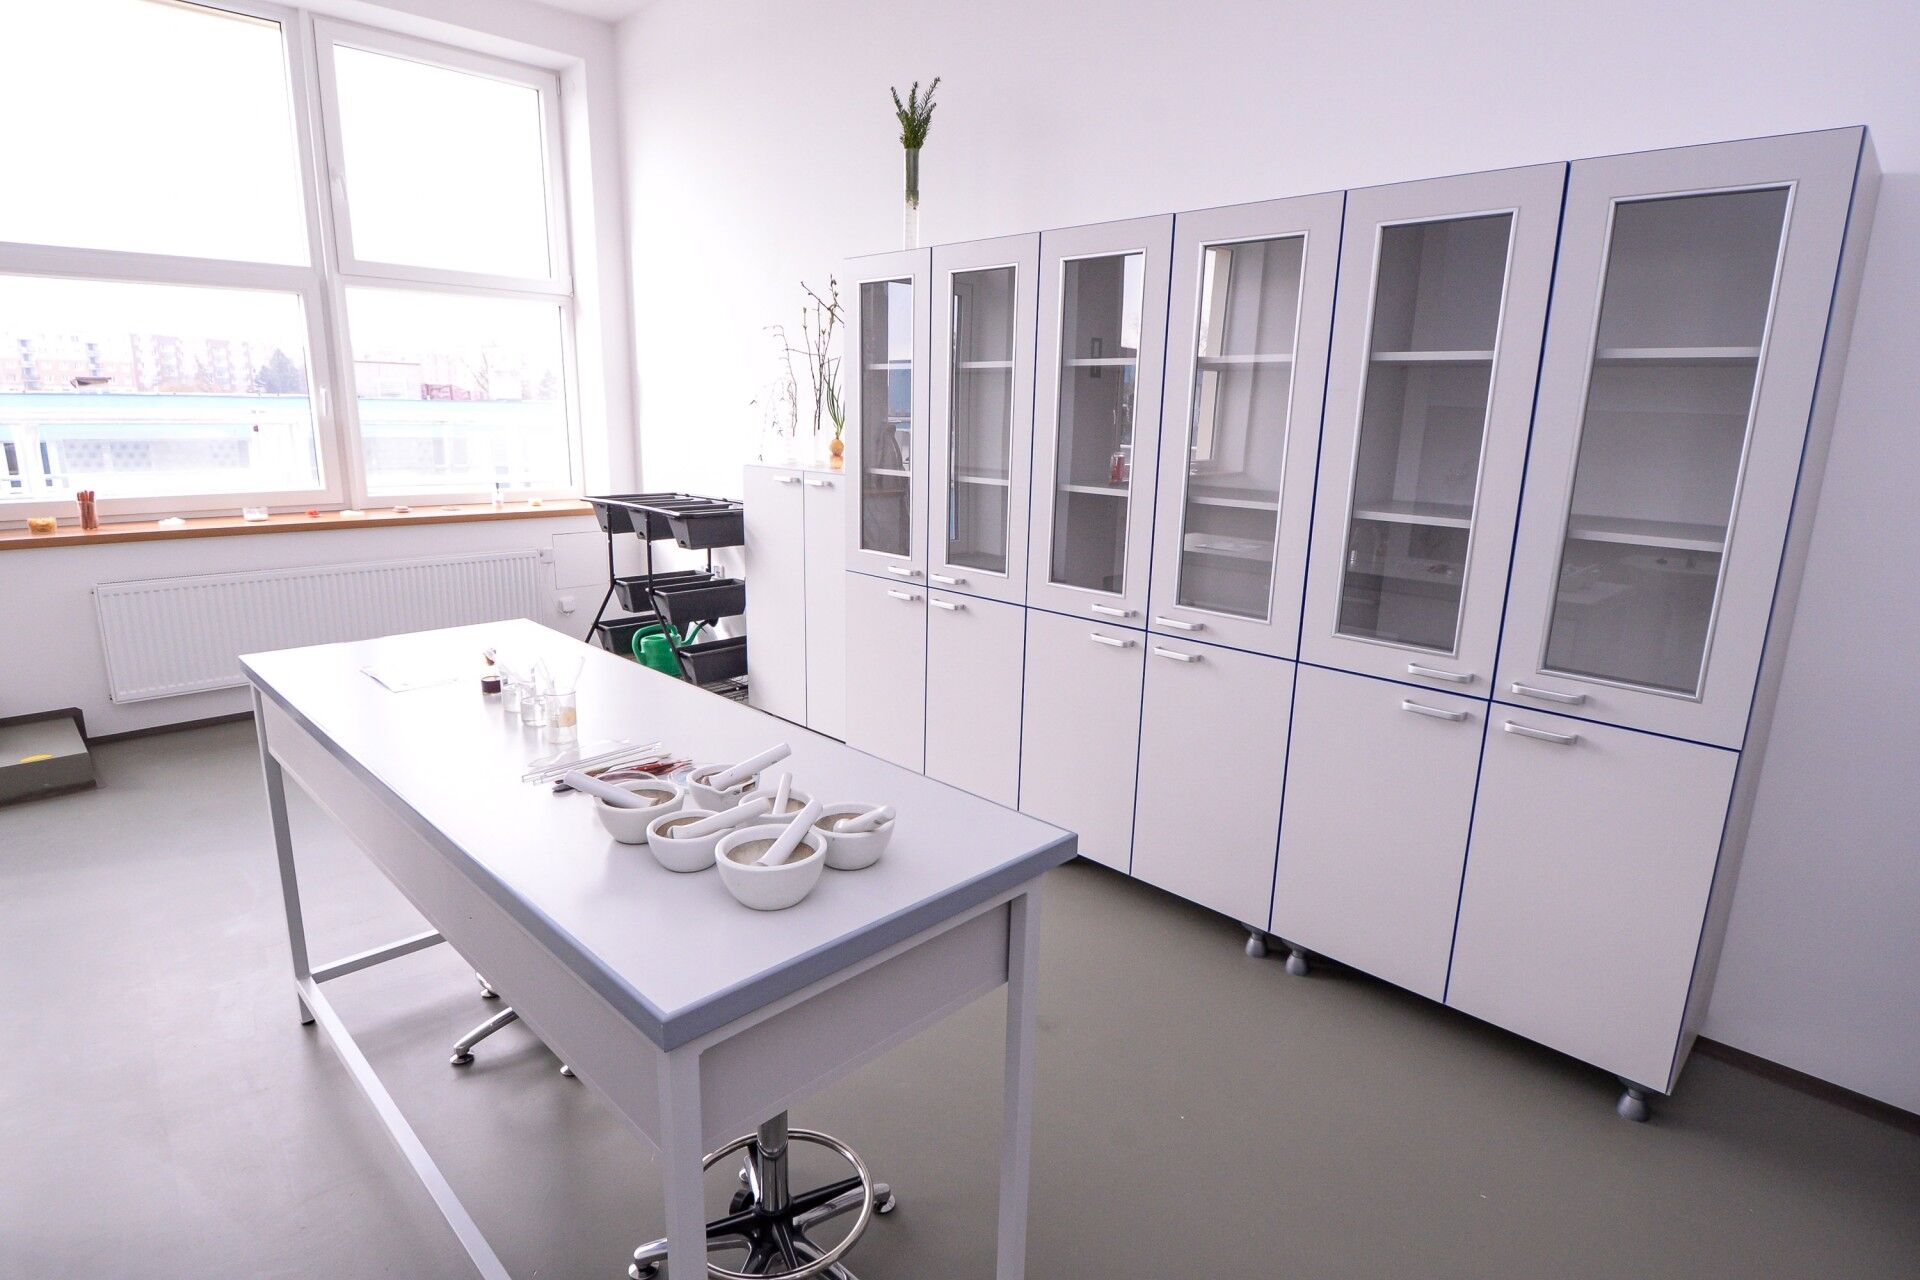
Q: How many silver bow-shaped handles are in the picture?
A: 14